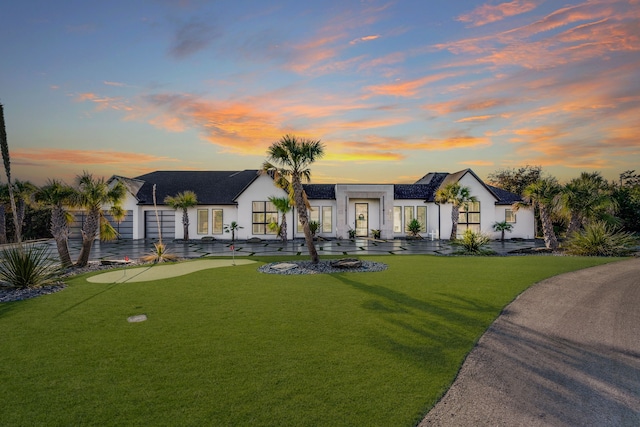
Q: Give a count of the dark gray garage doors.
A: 3